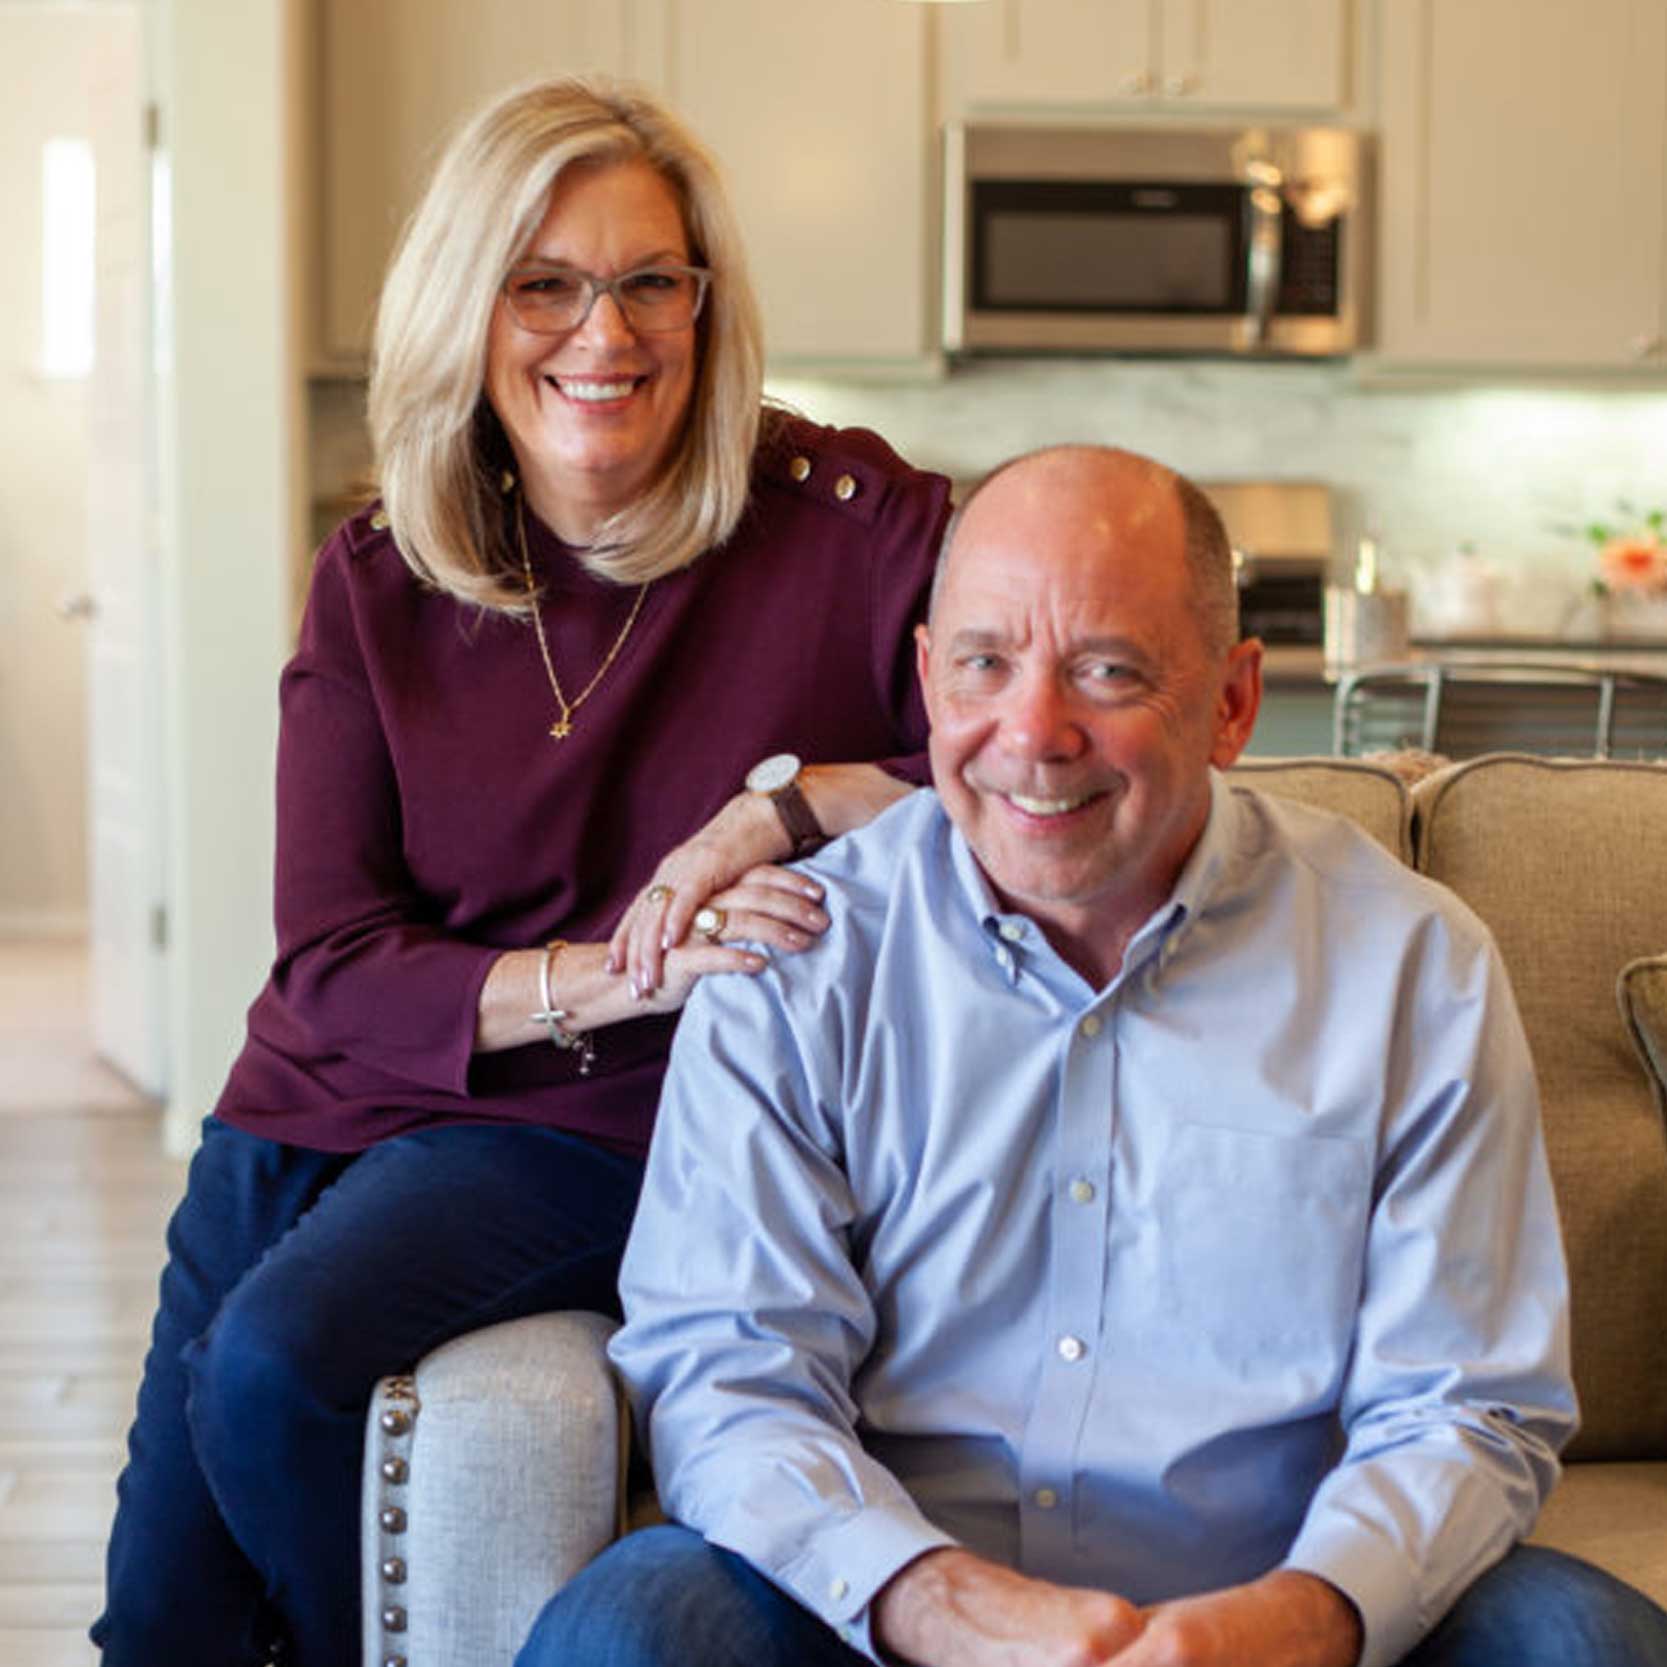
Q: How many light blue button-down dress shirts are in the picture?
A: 1